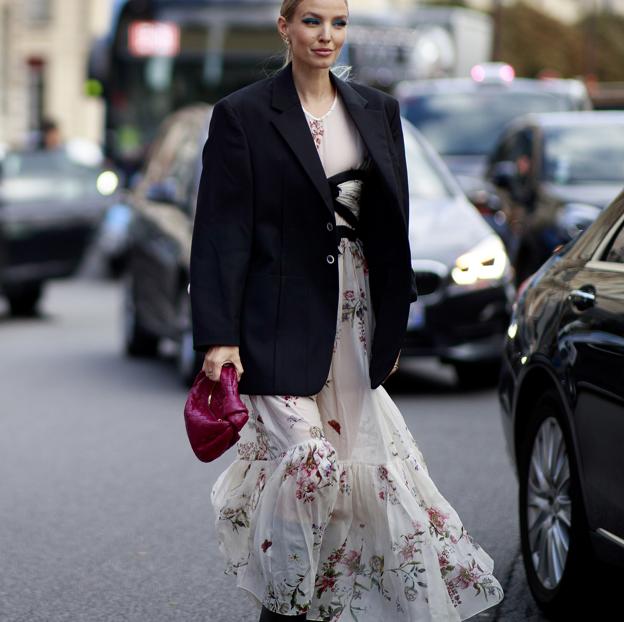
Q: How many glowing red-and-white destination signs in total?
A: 1